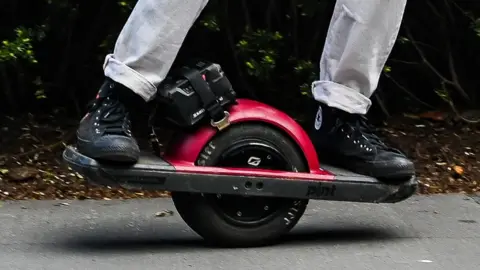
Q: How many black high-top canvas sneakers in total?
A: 2